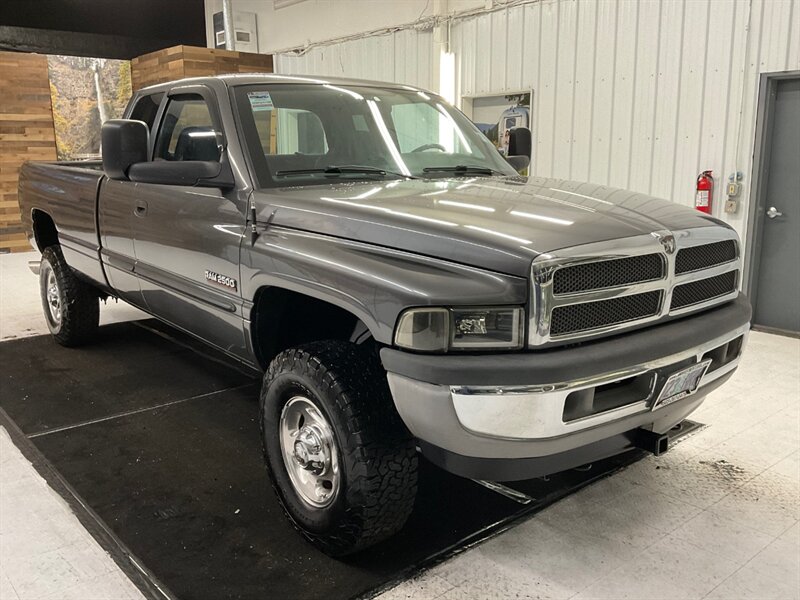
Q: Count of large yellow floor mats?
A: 0